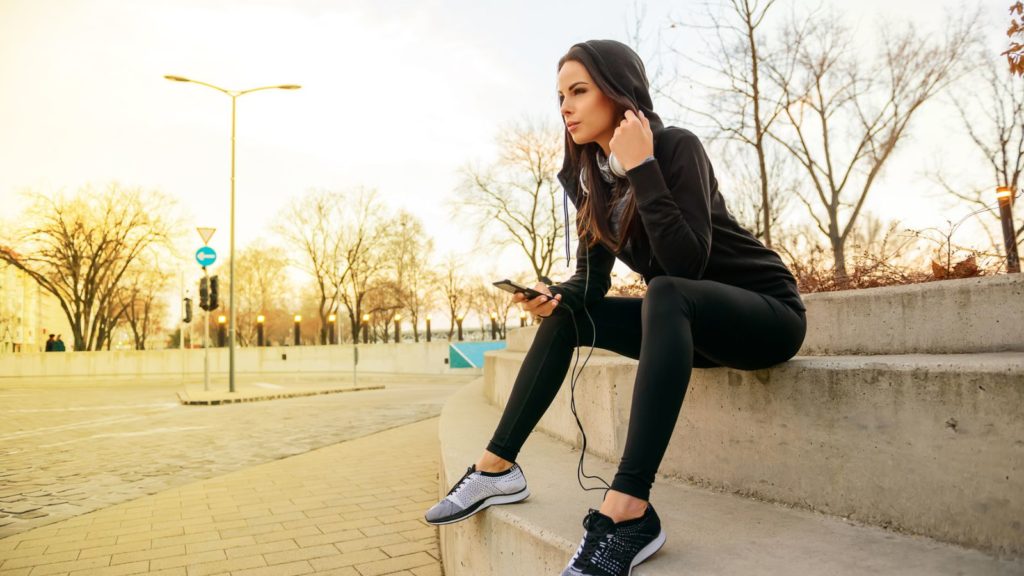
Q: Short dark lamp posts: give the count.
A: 11